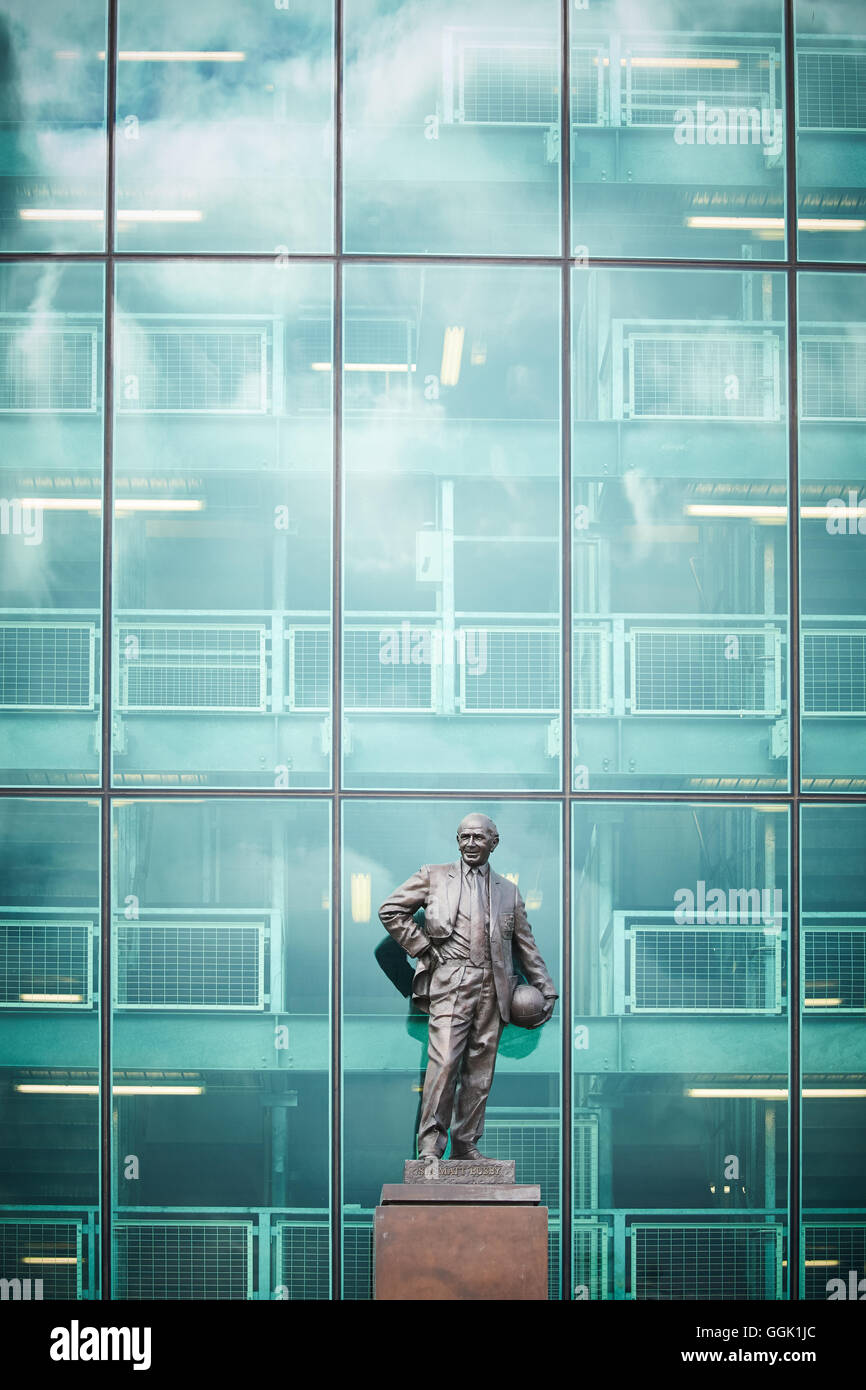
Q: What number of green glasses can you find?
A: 15